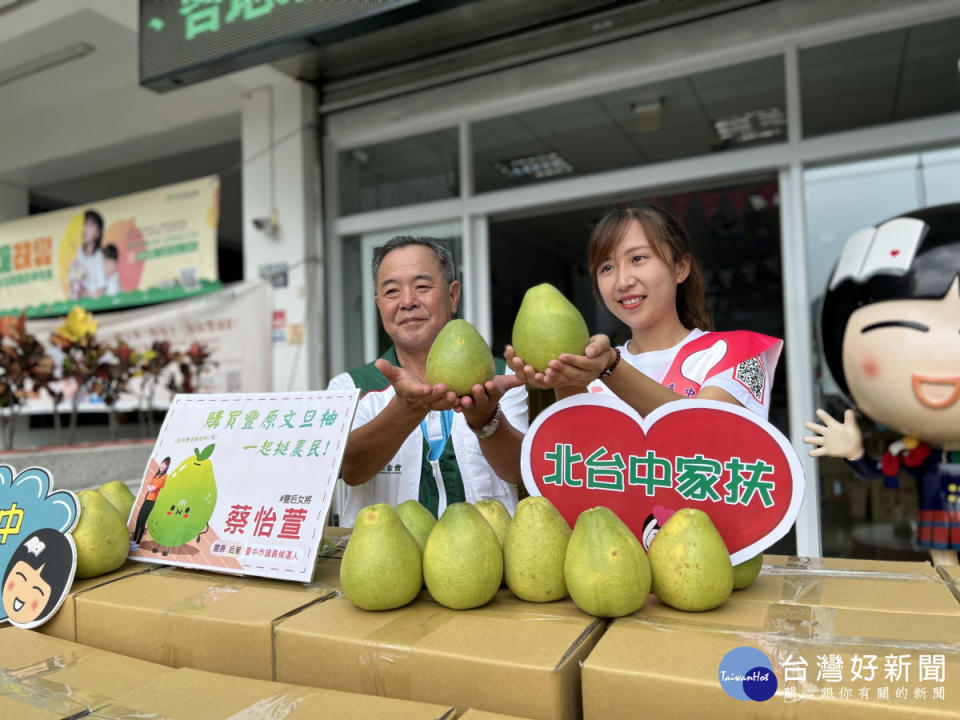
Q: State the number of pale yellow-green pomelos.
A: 12